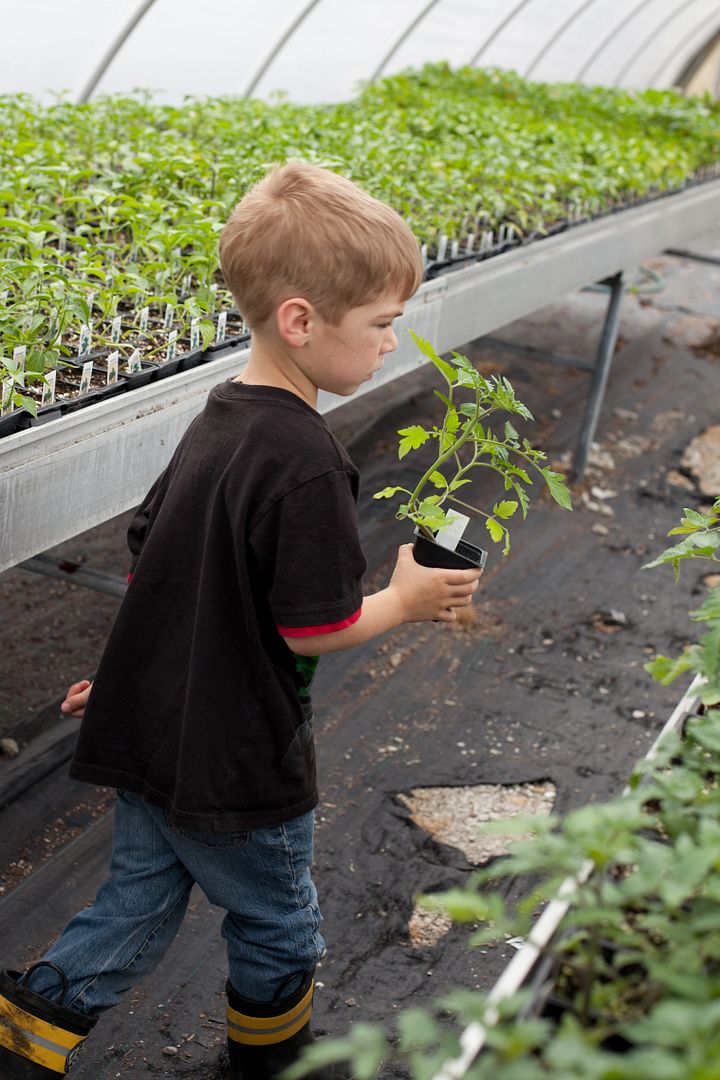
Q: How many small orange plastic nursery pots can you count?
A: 0